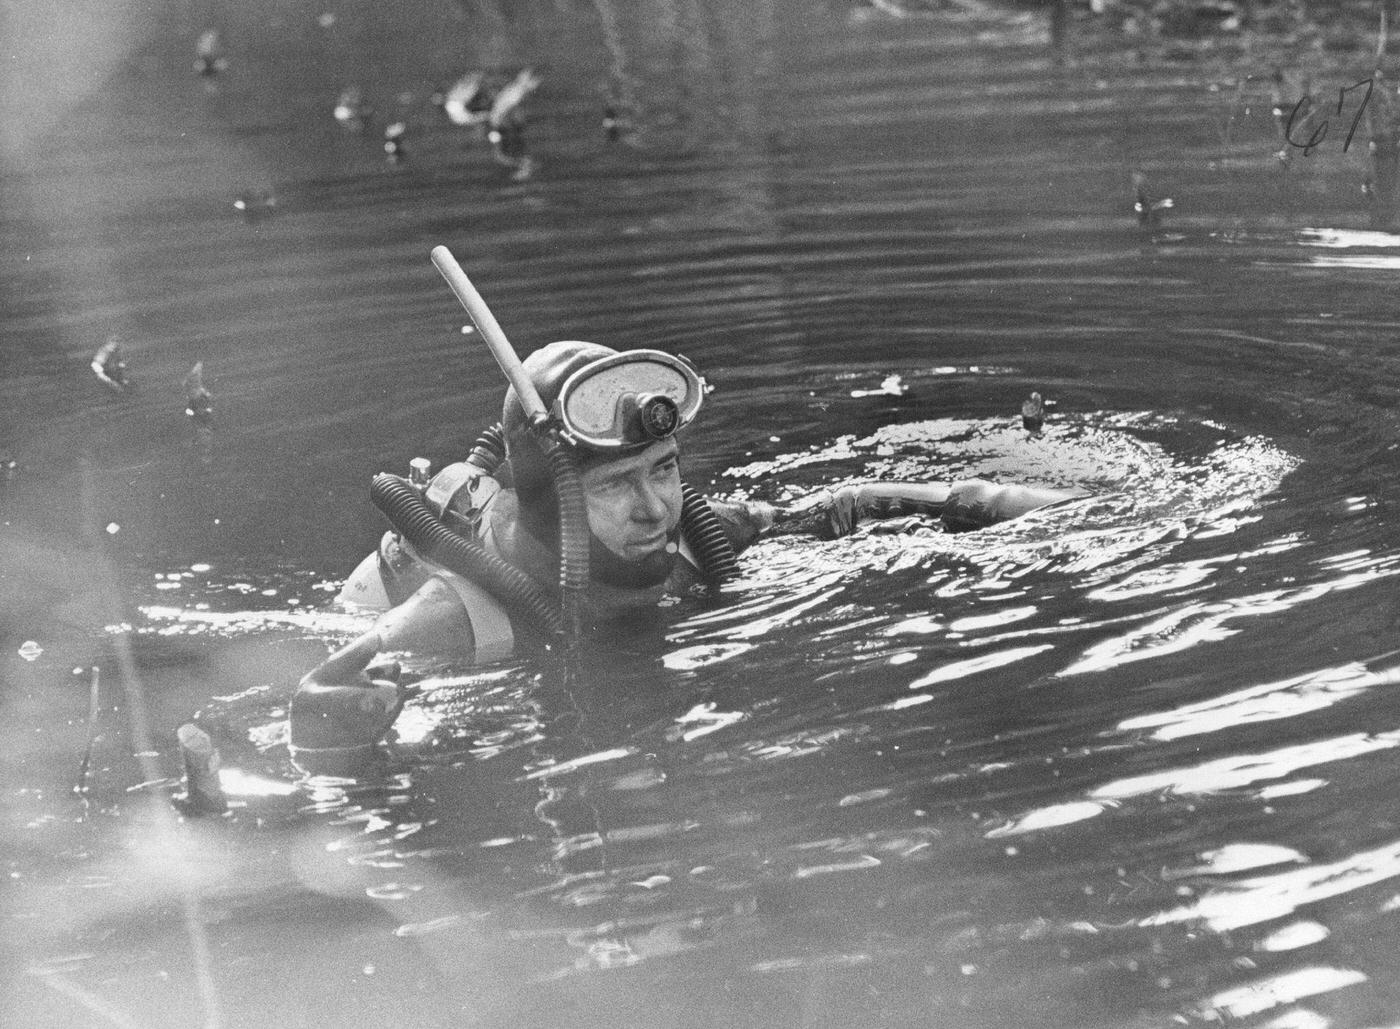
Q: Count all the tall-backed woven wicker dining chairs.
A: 0